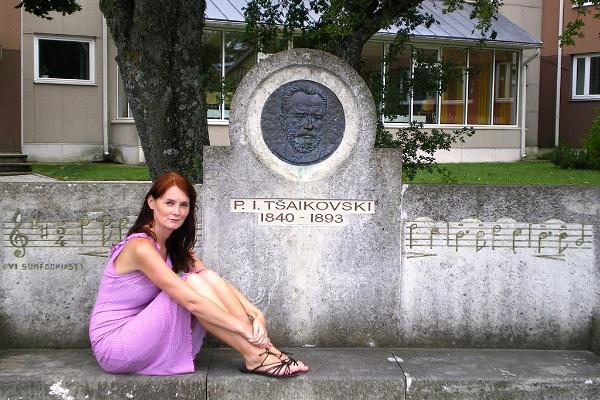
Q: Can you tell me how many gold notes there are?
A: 12